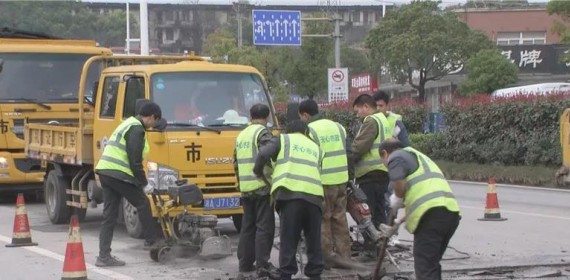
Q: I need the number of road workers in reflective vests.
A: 7